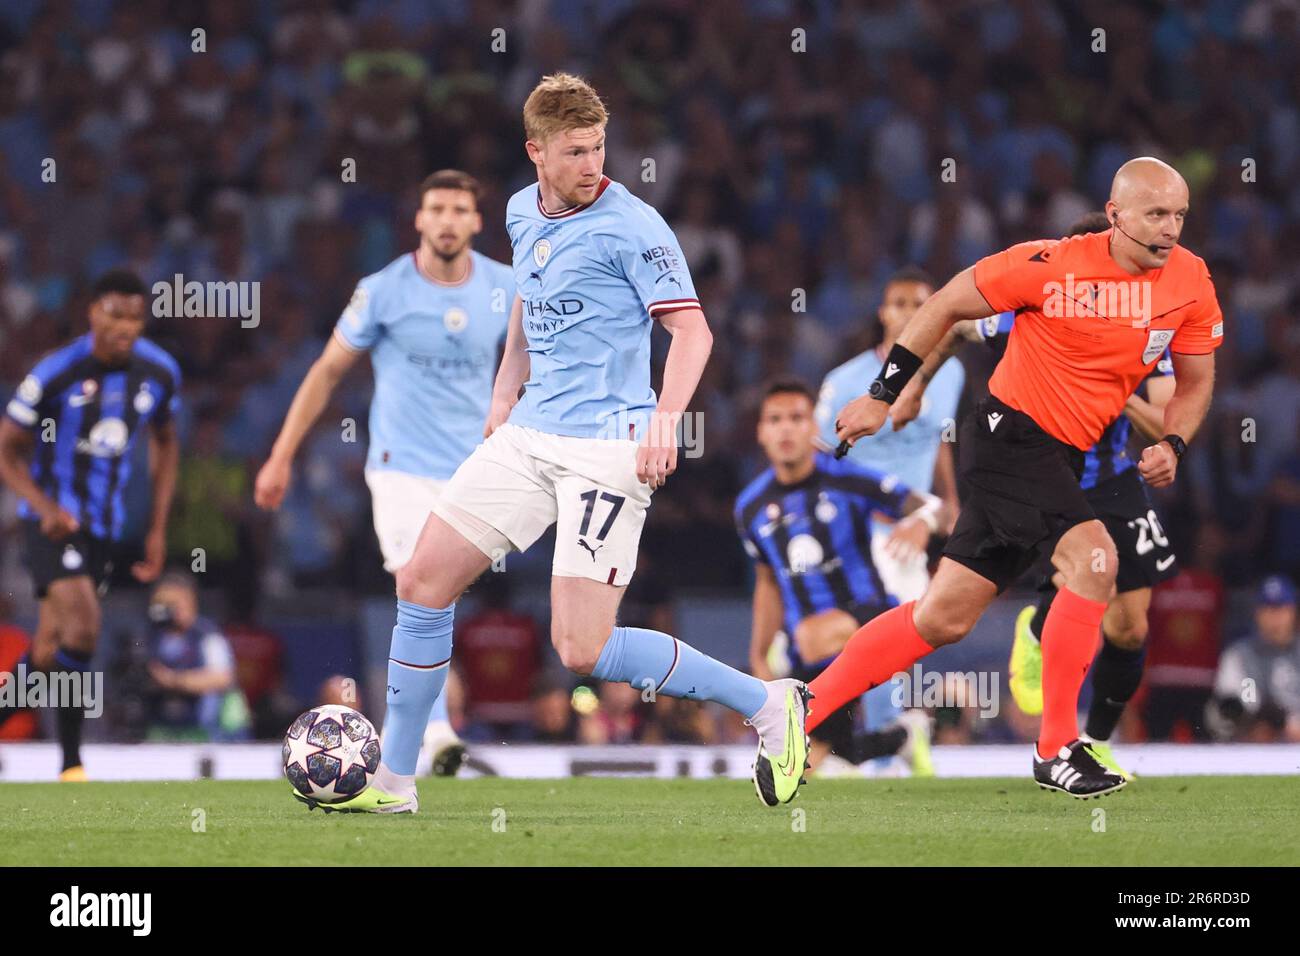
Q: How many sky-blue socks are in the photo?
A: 4